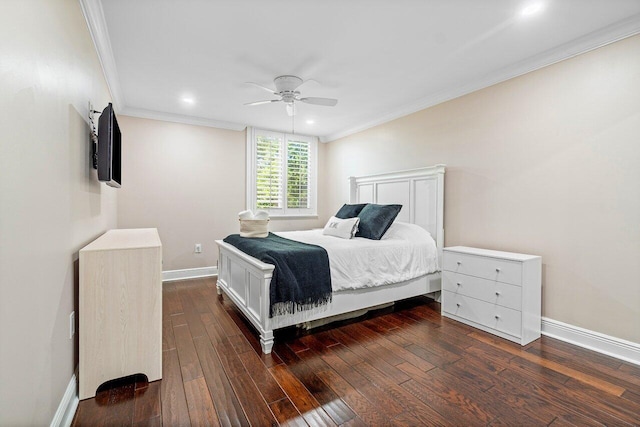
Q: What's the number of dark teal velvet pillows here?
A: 2